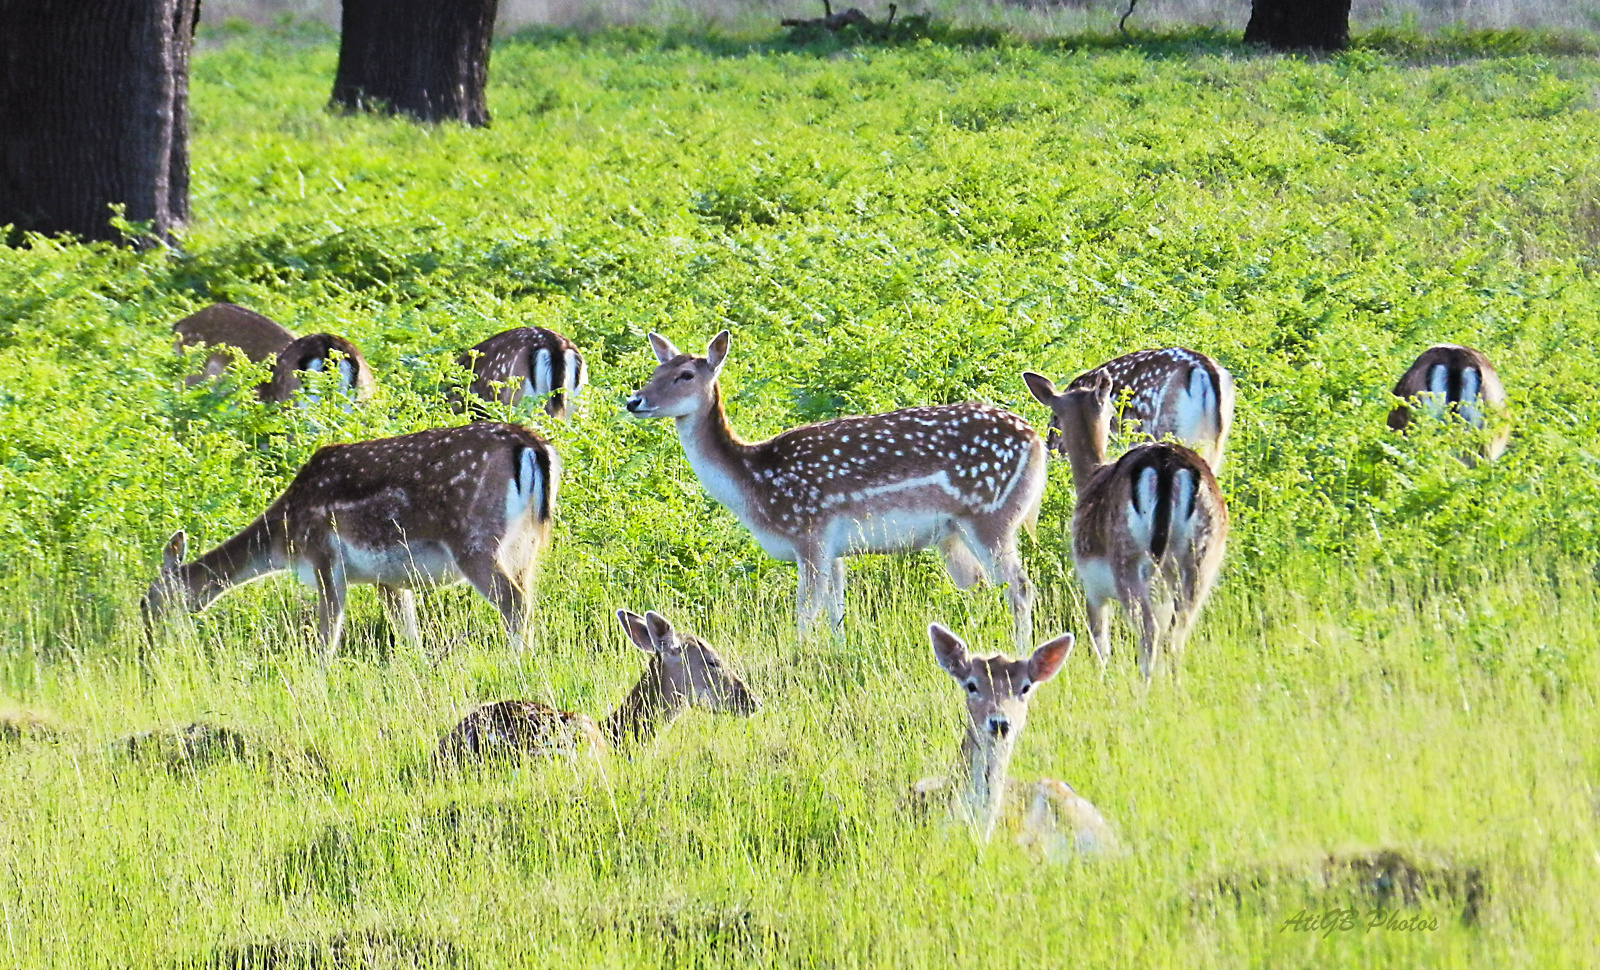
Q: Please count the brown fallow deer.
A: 10